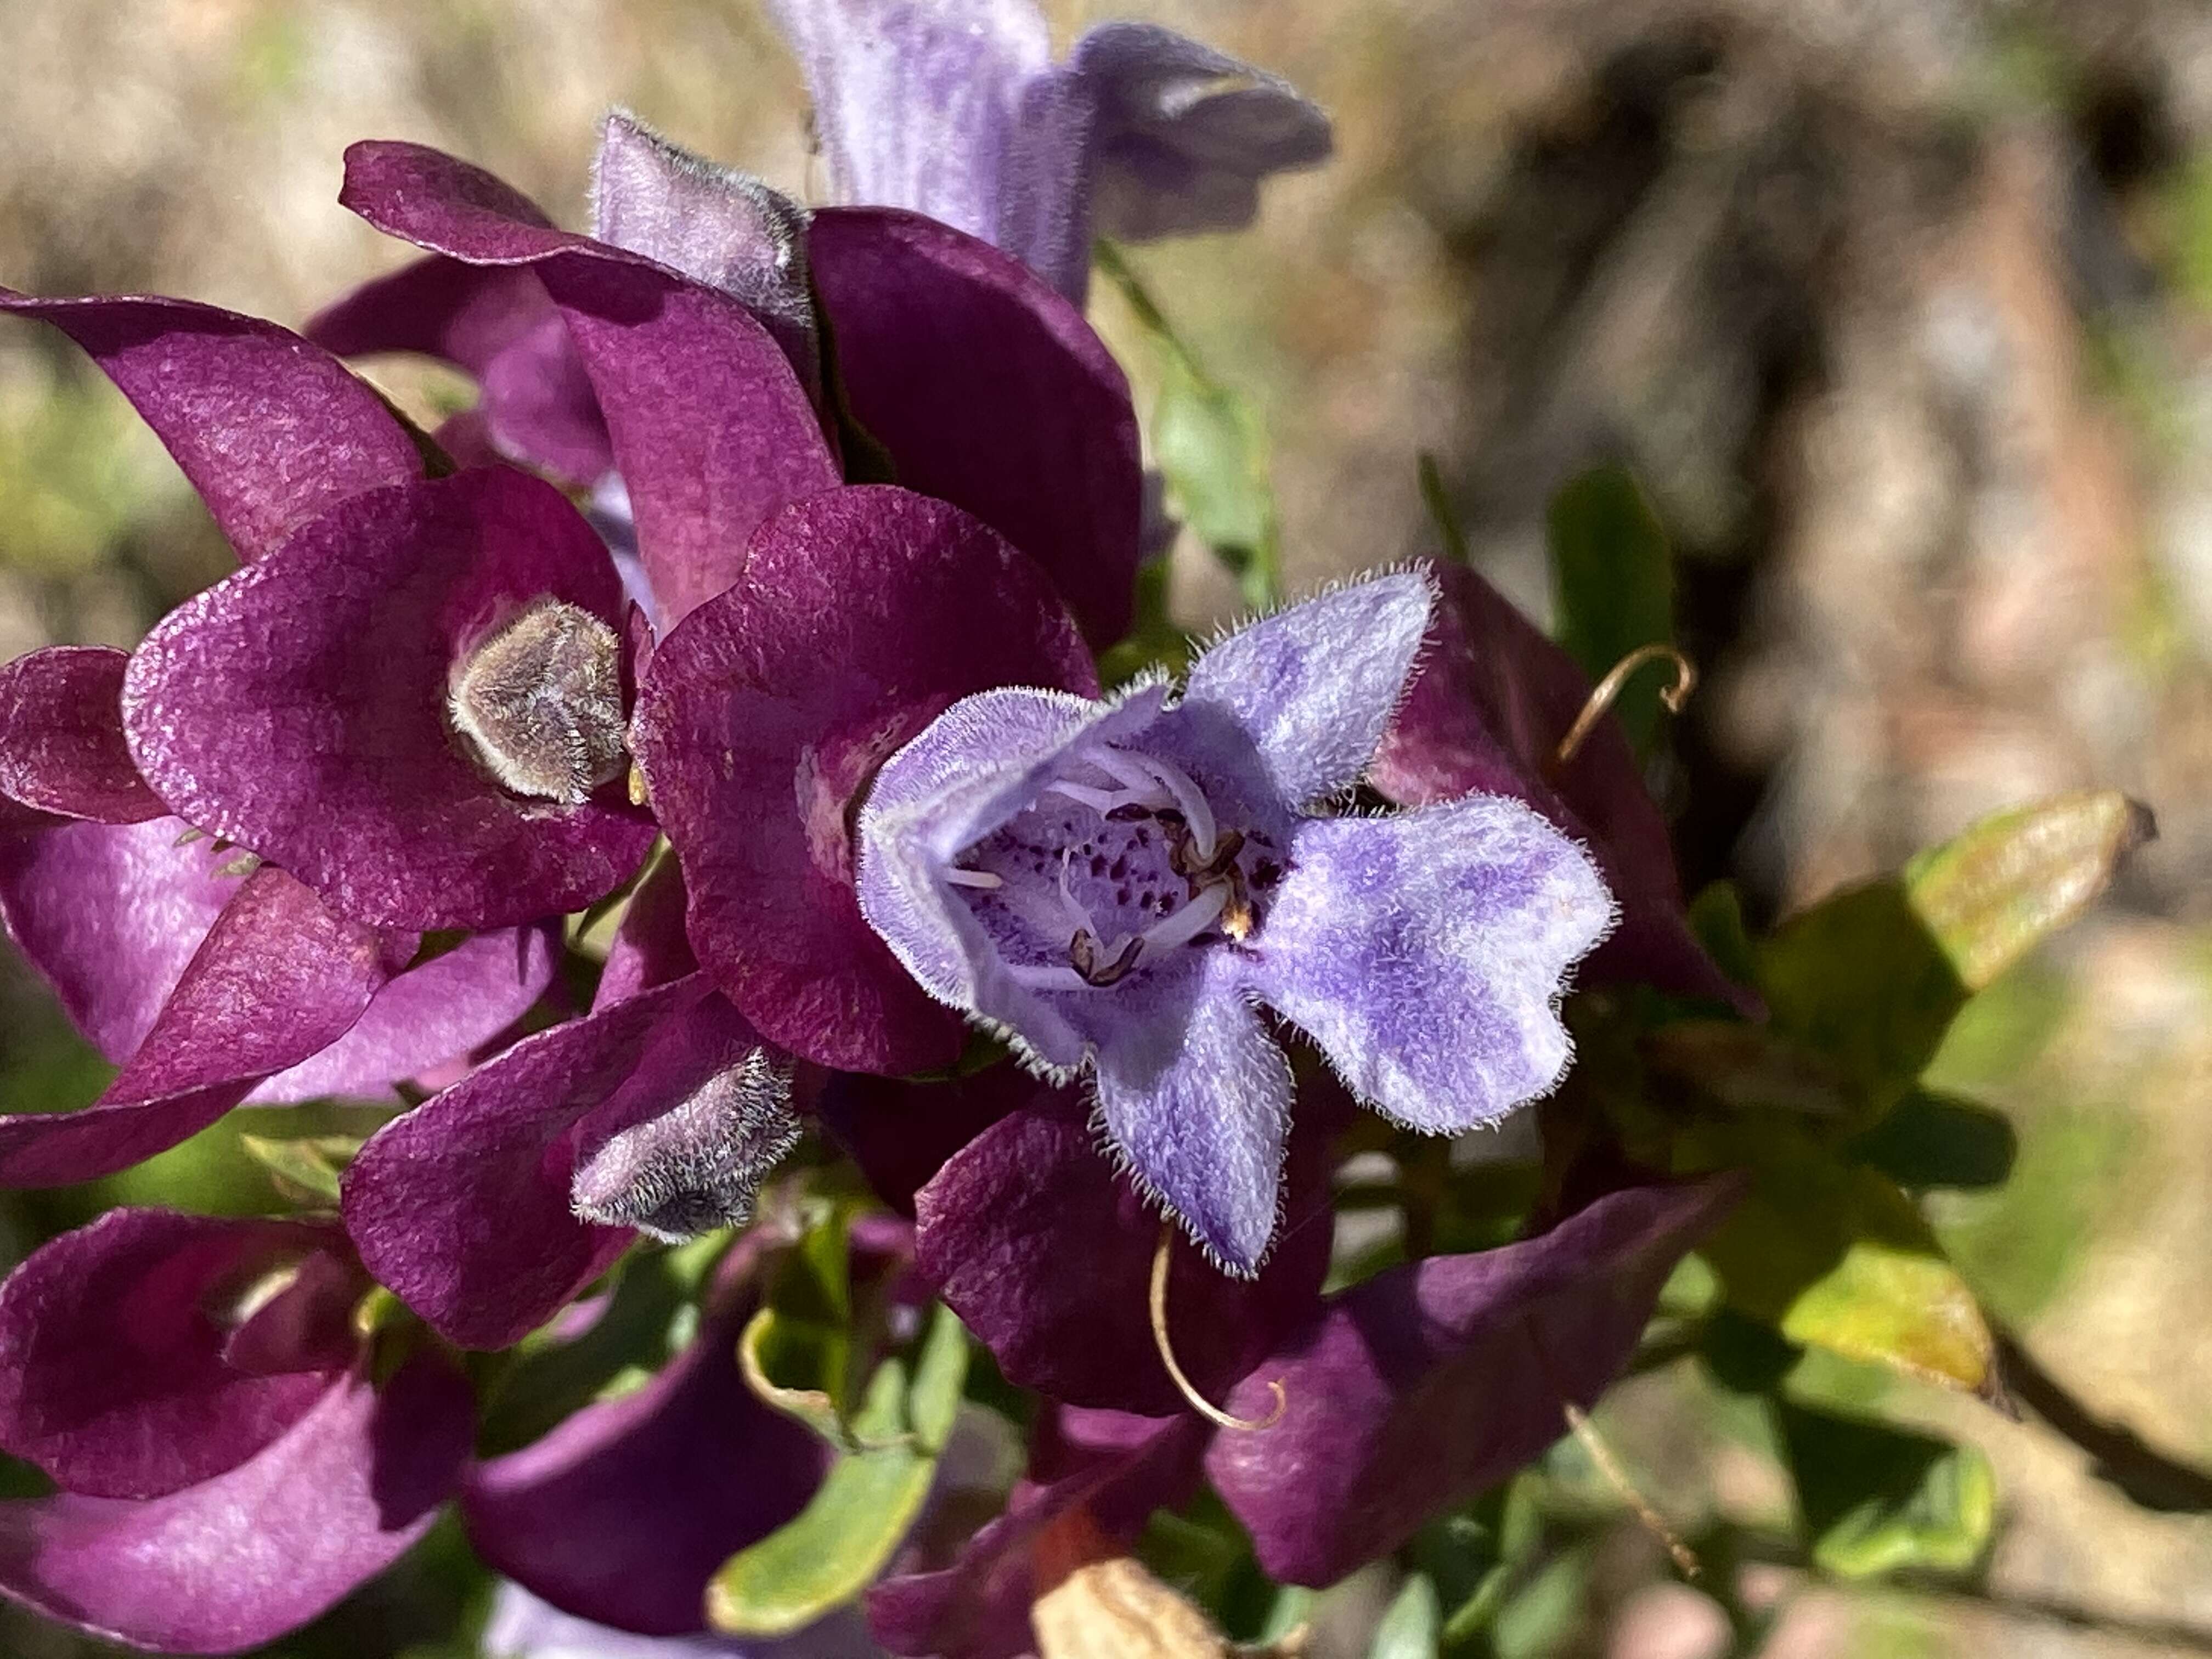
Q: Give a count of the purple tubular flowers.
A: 2